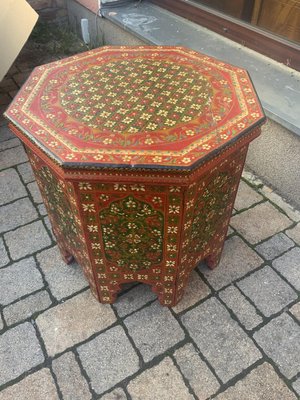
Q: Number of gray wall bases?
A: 1